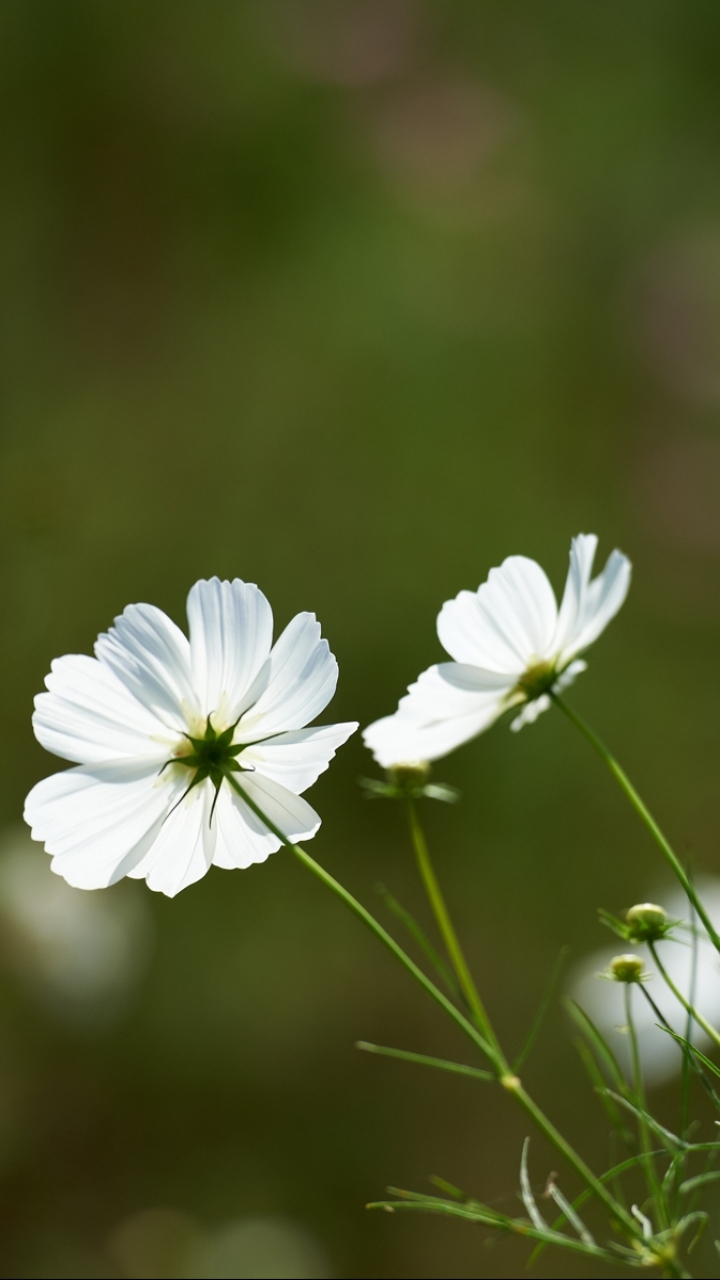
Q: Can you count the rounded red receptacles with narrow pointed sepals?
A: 0